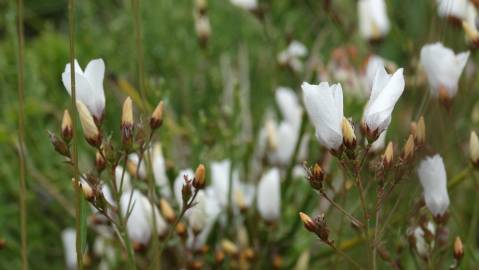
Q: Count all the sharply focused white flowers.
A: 3